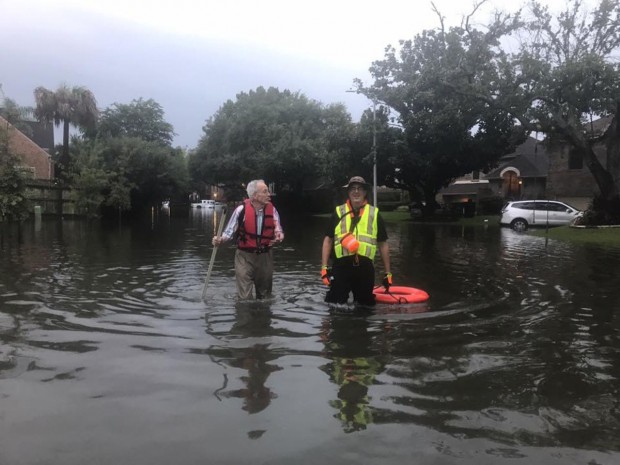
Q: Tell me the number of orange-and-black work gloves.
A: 2